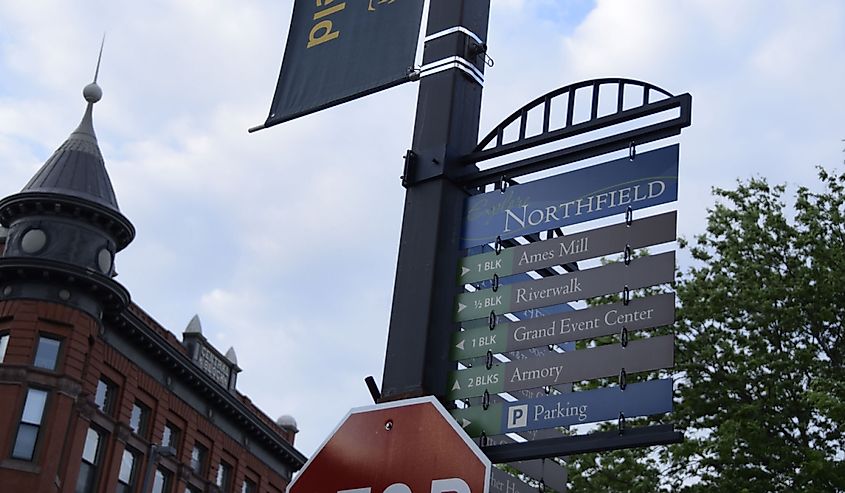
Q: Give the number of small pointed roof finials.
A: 2